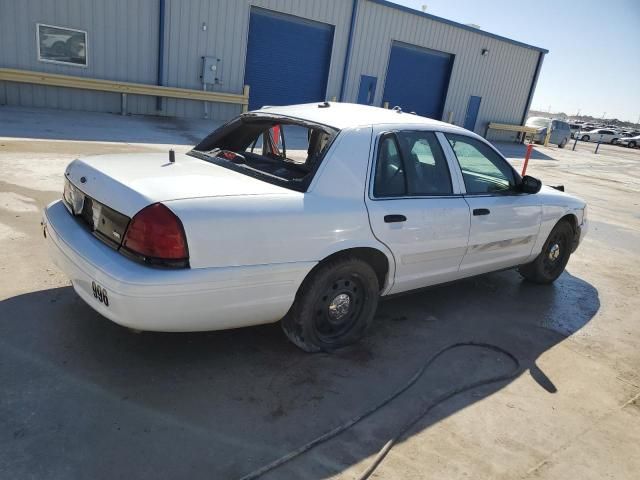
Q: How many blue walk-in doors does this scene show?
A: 2